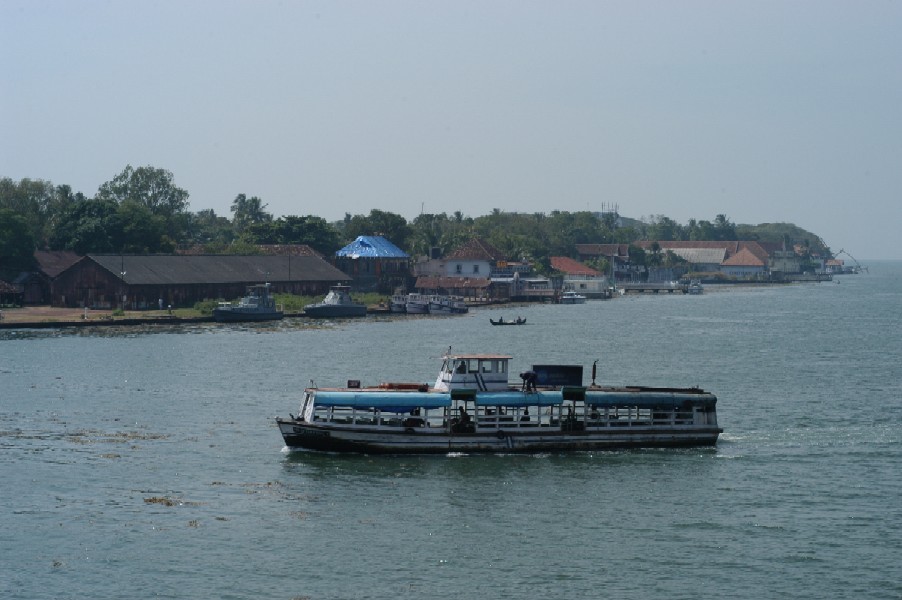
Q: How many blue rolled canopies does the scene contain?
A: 3